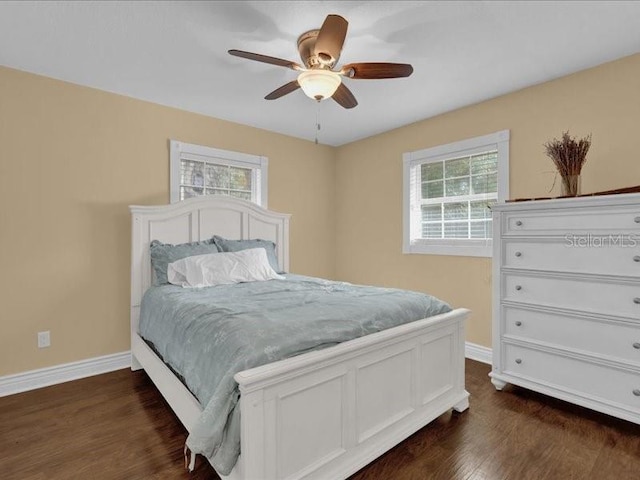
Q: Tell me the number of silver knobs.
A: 10